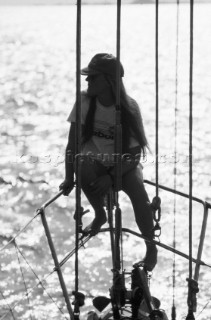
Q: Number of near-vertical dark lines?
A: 5